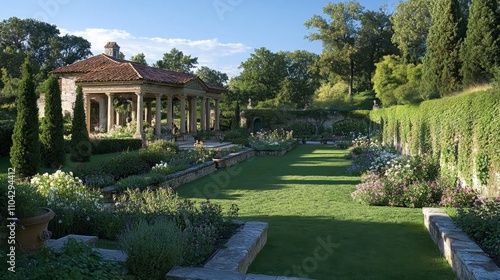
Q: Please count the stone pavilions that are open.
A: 1